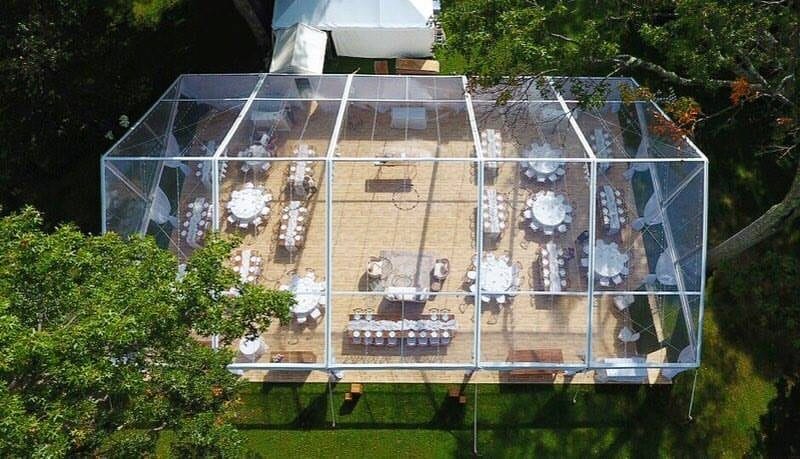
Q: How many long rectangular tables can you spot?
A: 11